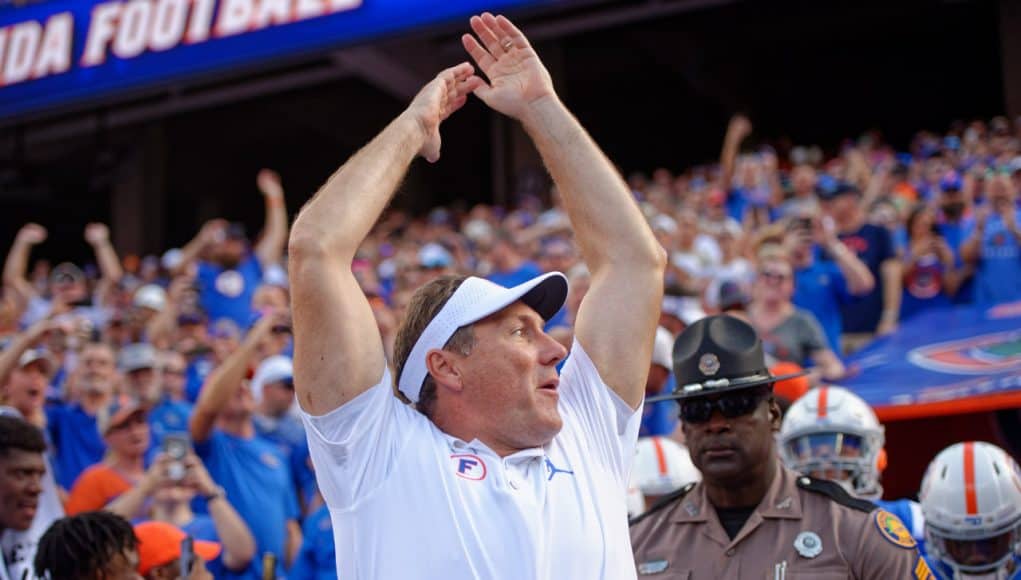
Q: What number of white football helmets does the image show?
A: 3